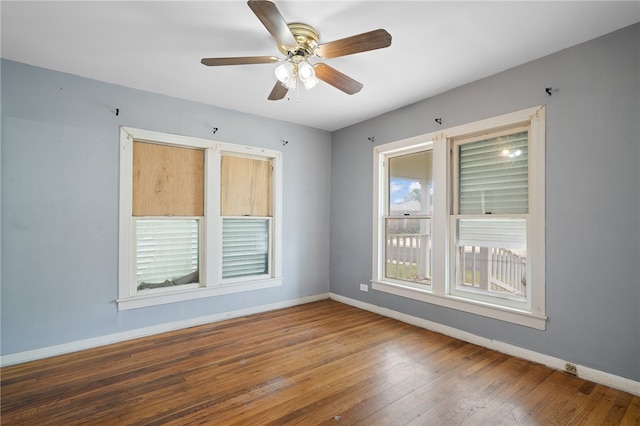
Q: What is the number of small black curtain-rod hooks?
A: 6